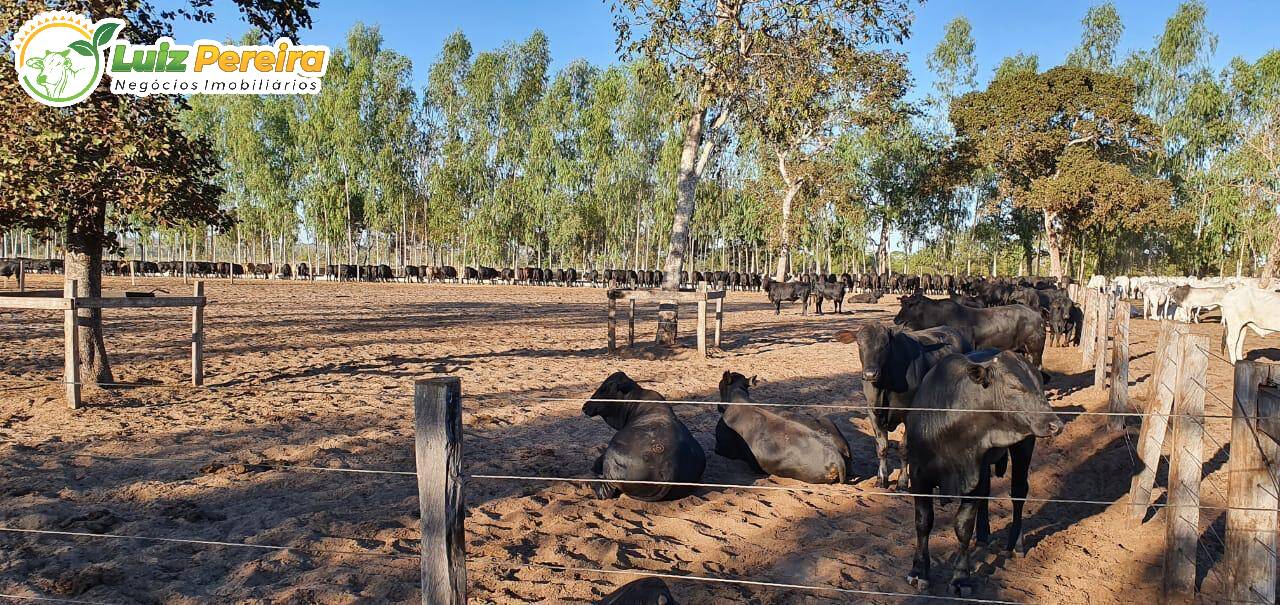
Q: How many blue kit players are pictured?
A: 0